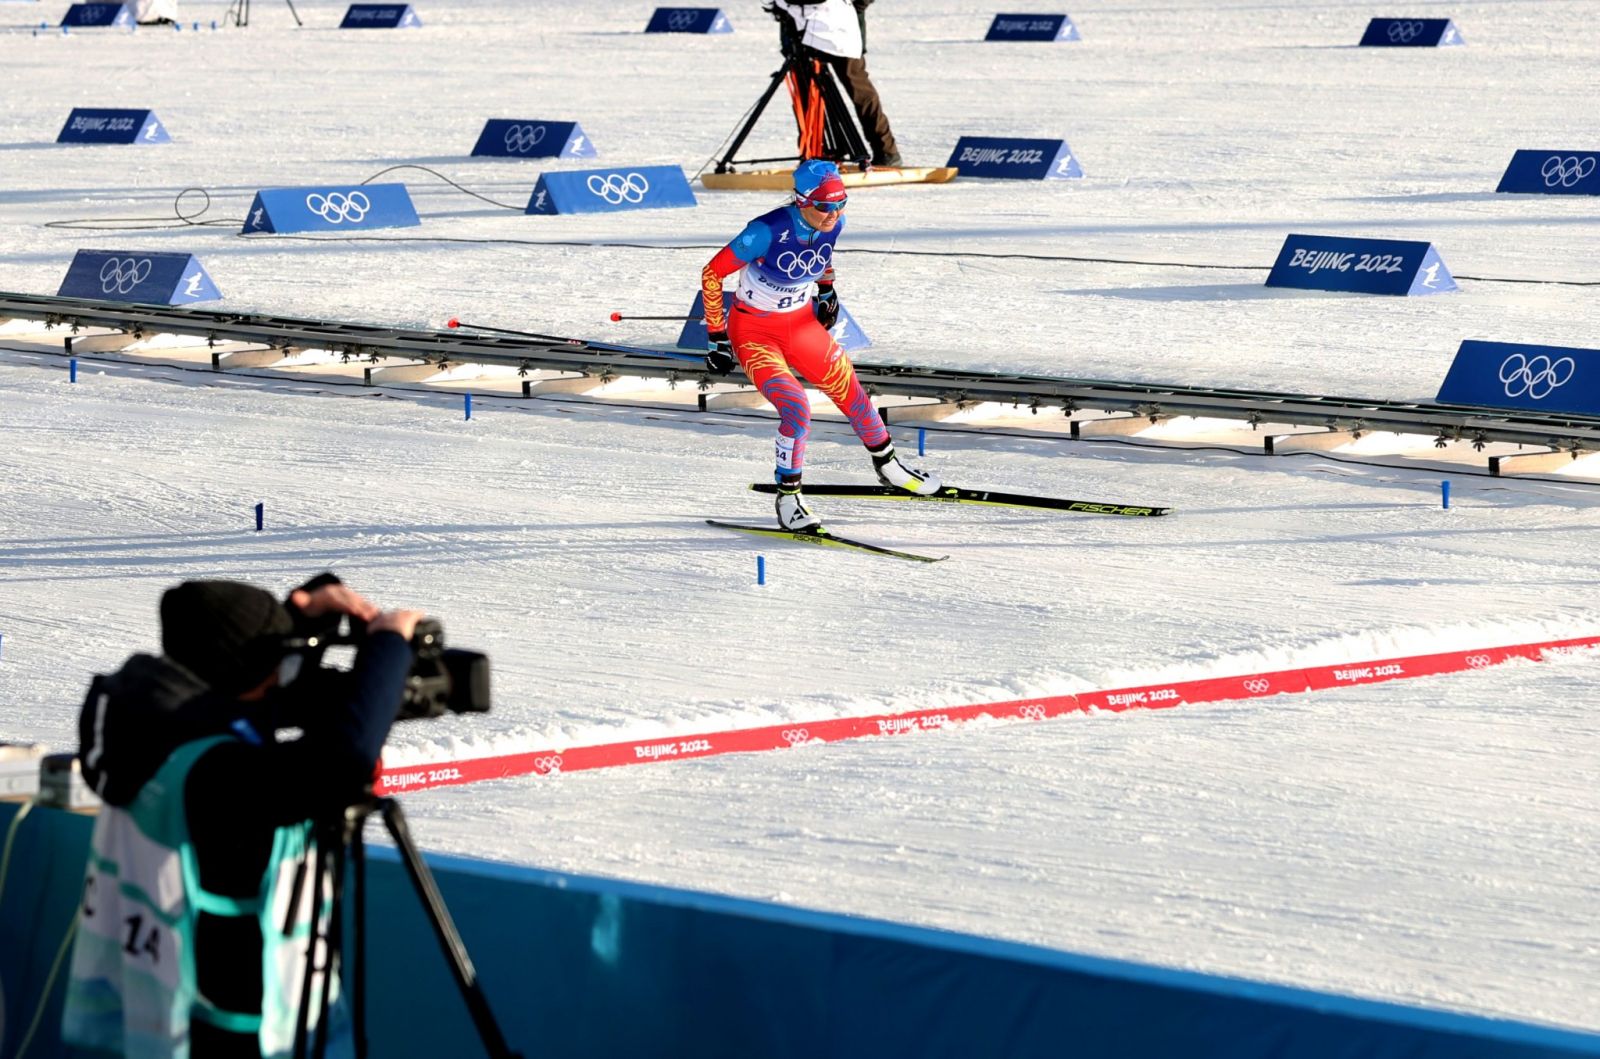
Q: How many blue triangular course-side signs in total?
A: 15